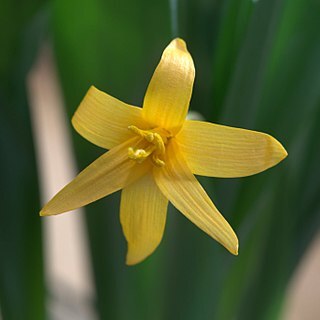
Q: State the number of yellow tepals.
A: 6